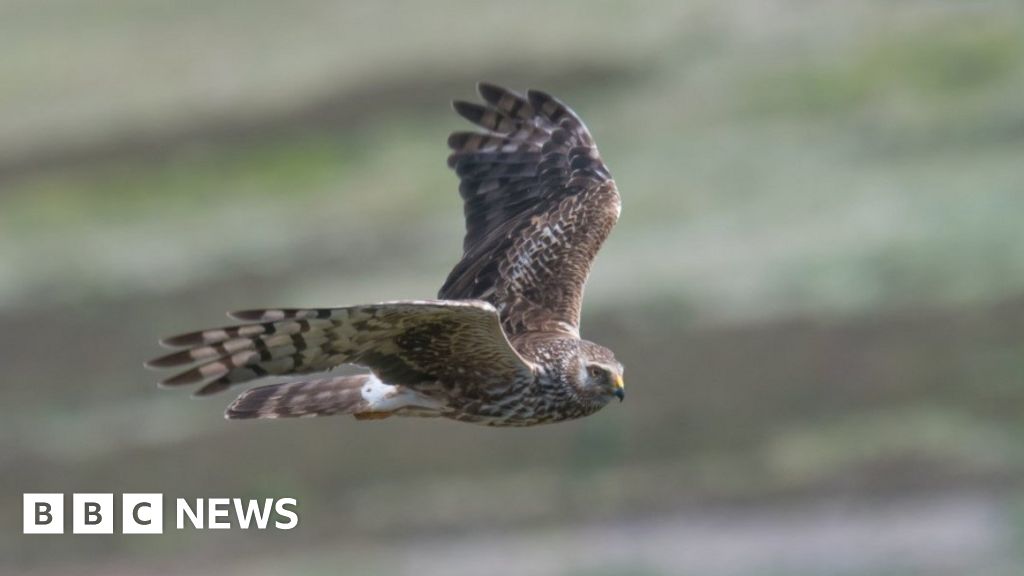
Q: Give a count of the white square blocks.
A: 3